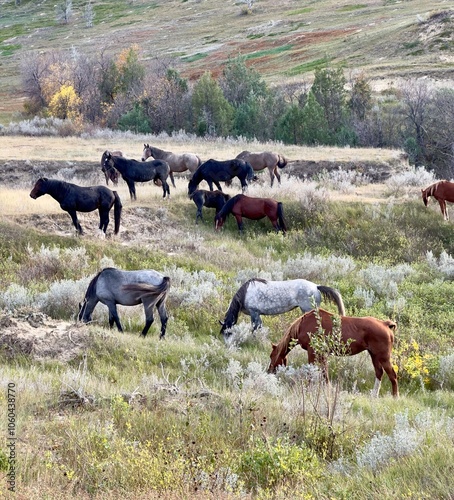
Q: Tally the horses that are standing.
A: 12